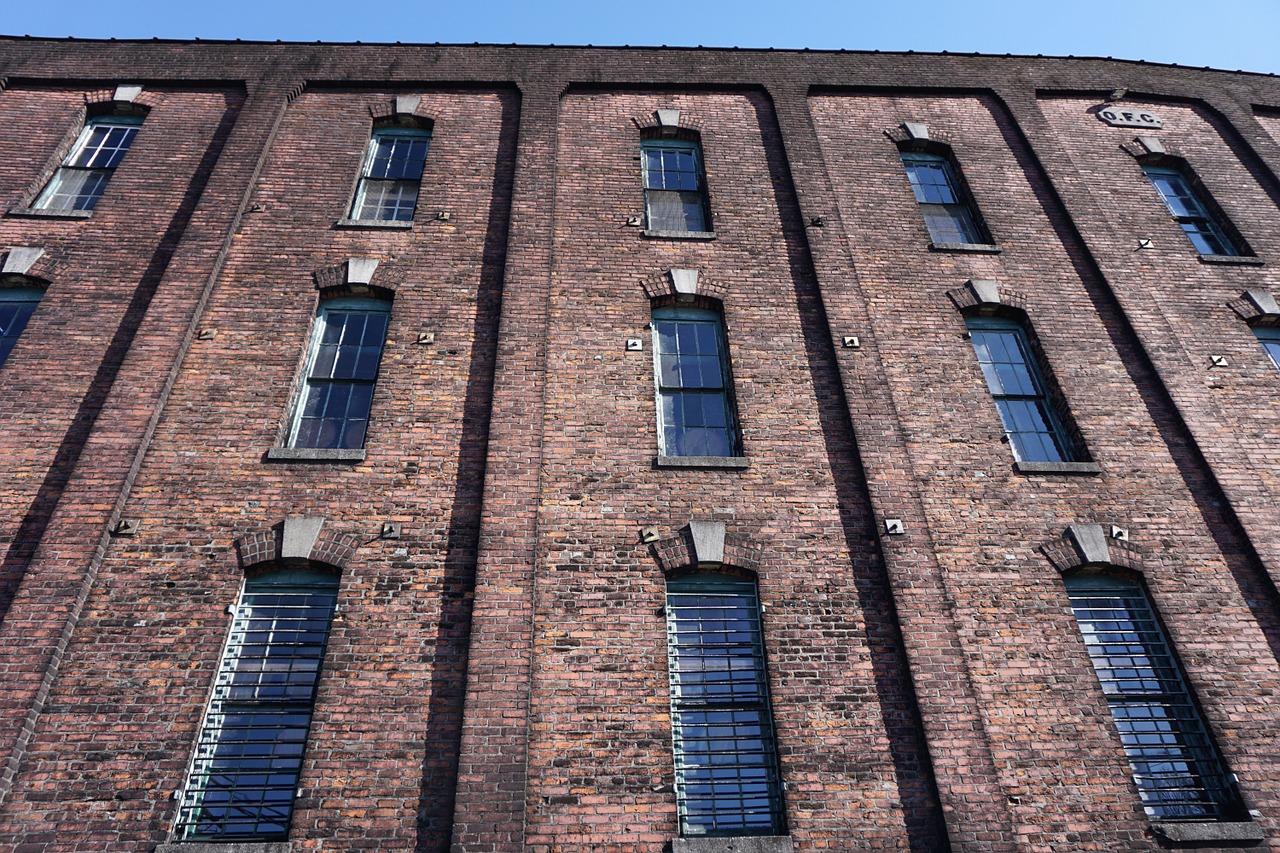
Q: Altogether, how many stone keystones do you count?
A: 13